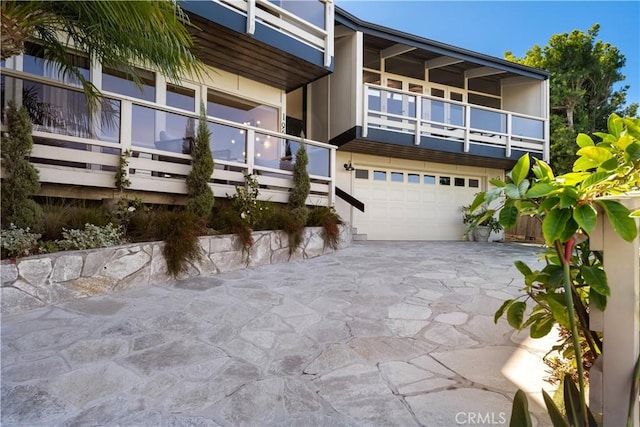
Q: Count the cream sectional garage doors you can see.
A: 1